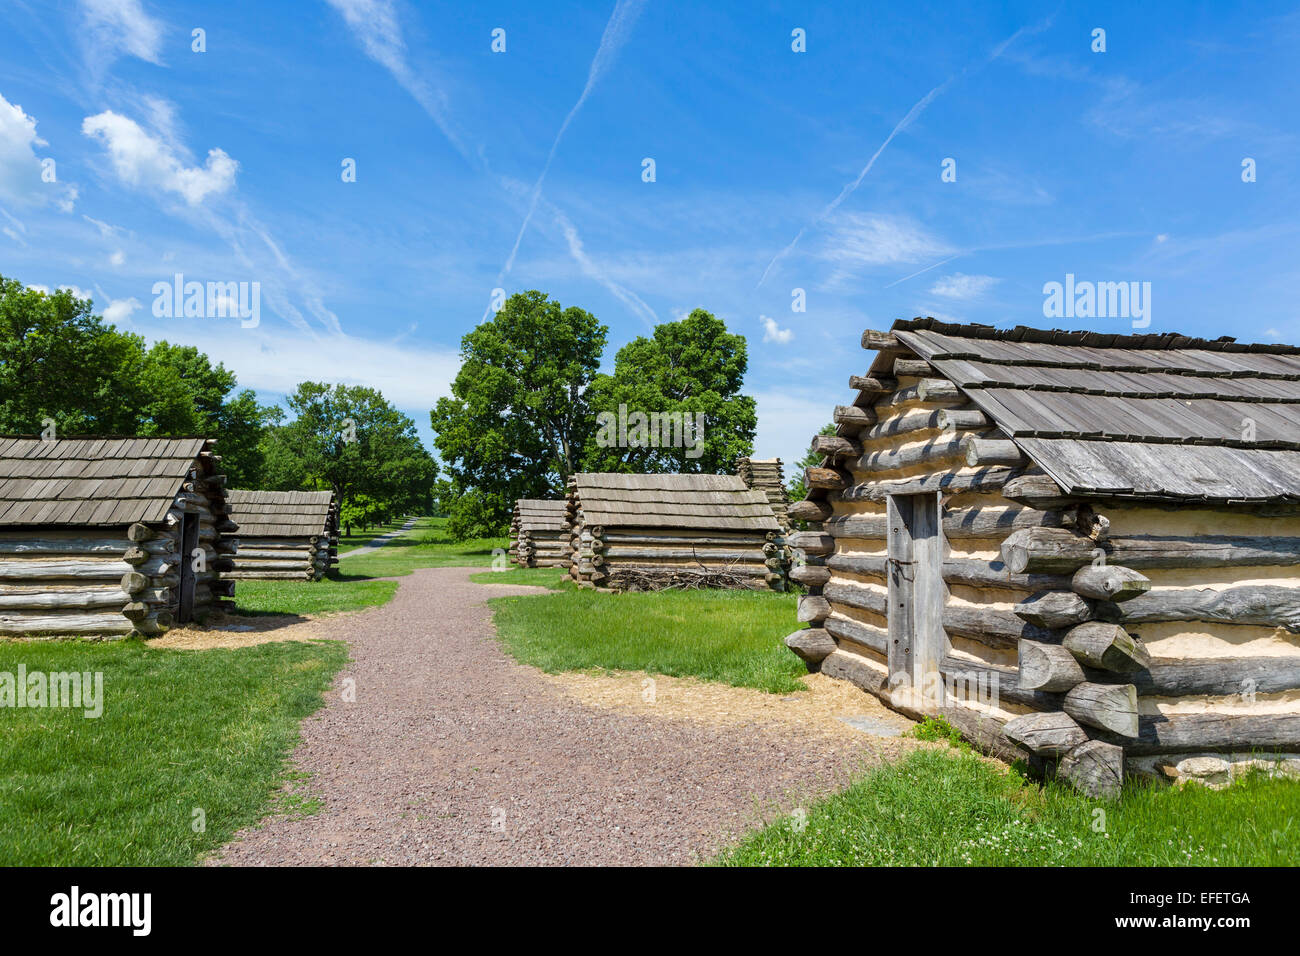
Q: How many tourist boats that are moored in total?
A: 0